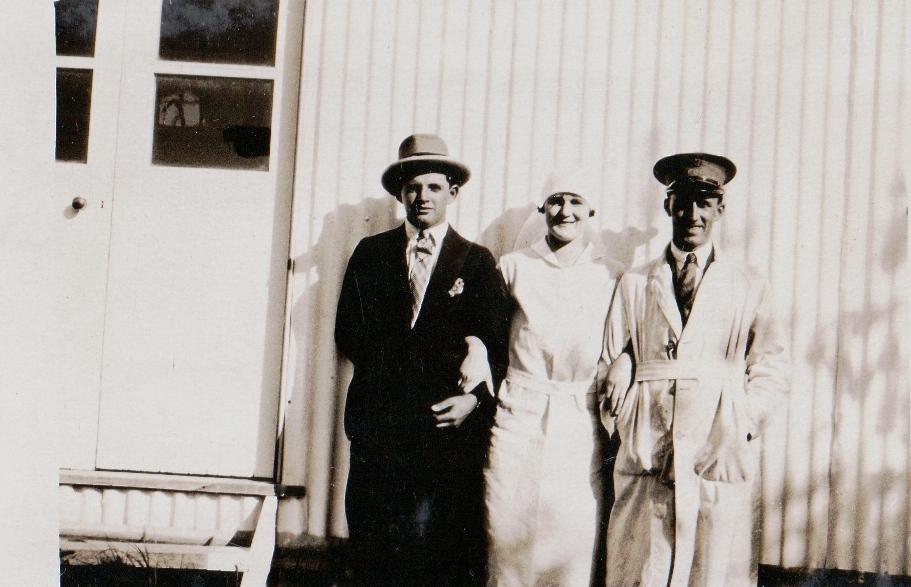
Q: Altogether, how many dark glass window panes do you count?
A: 4